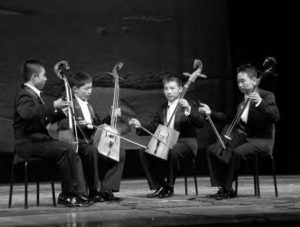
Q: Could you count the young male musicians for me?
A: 4